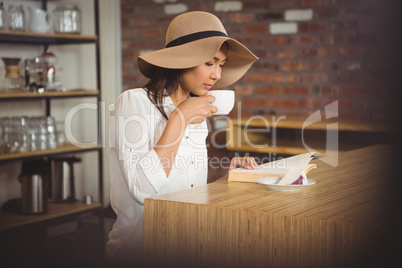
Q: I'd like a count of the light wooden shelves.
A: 4